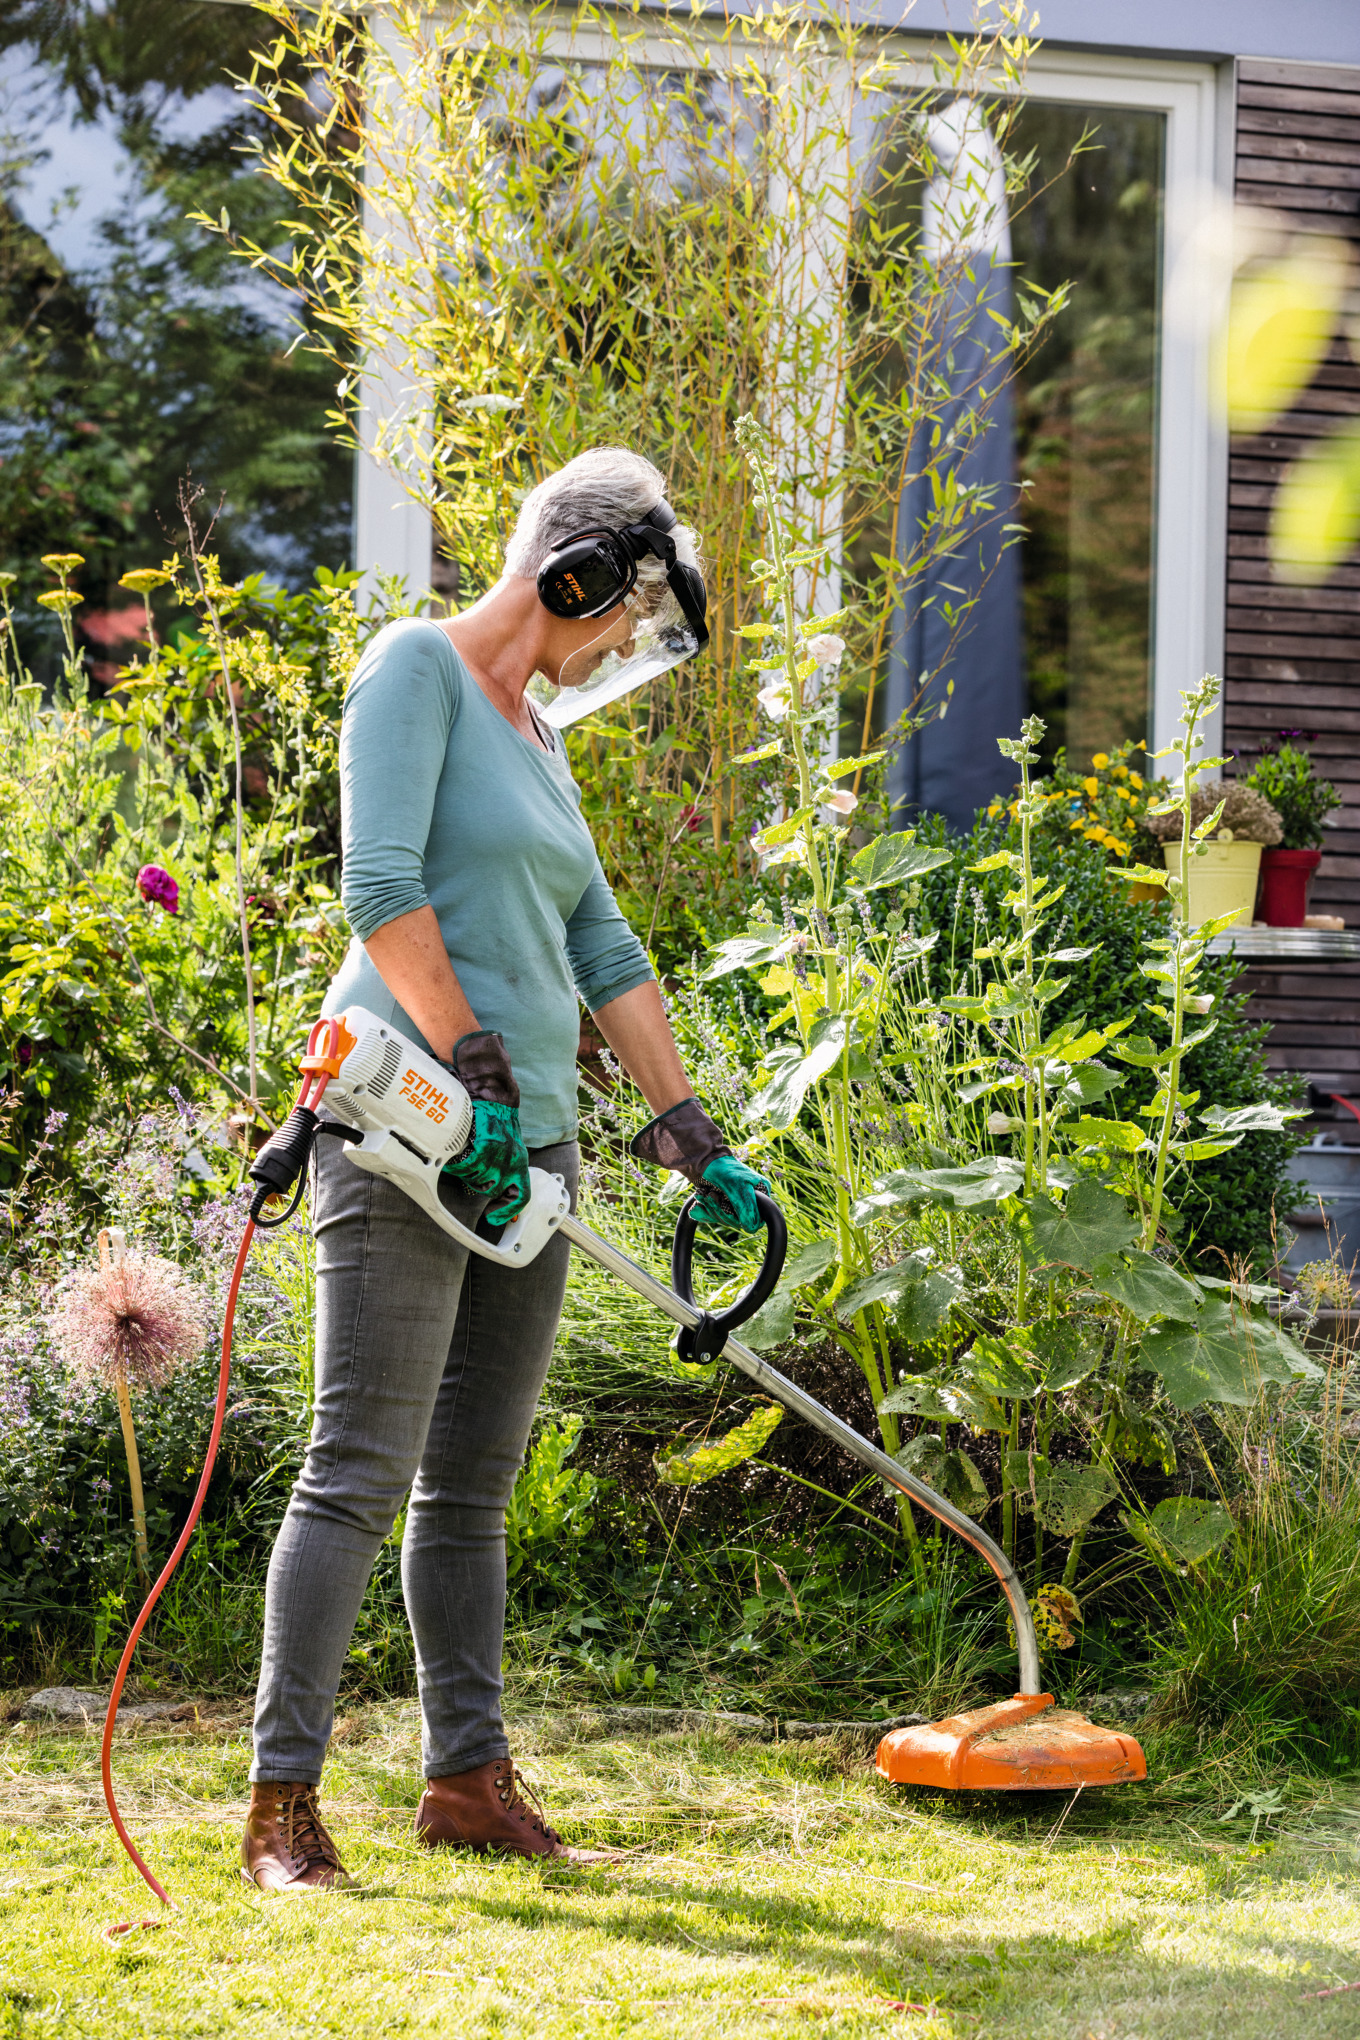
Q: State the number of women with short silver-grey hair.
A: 1